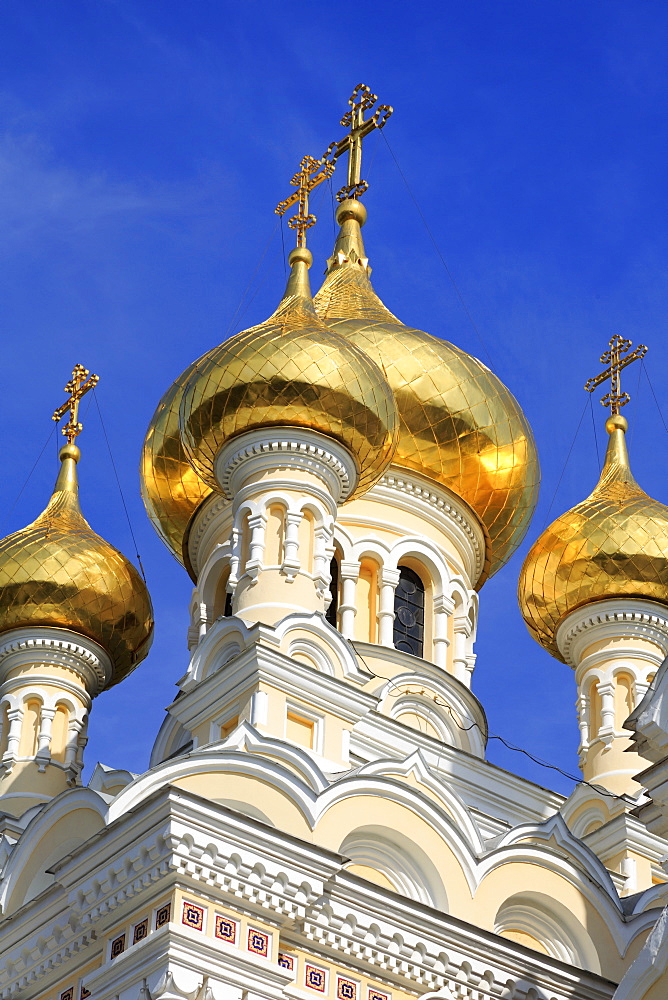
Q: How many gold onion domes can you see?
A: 4